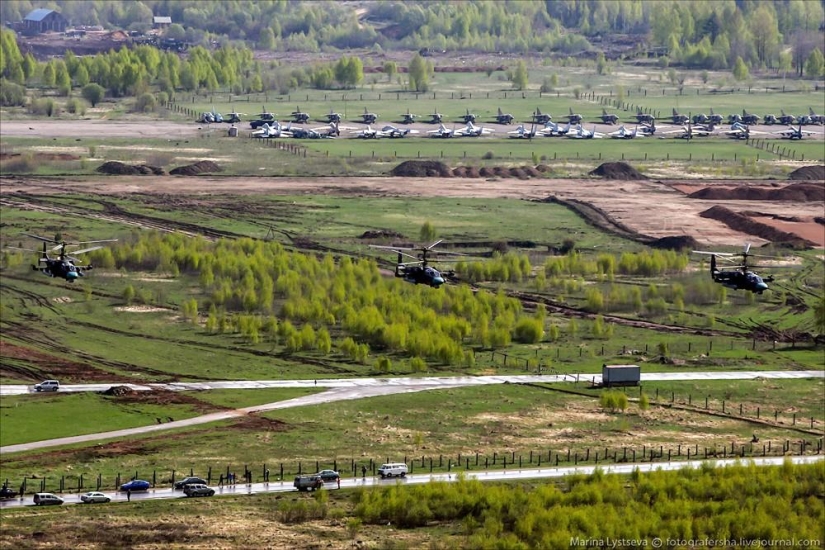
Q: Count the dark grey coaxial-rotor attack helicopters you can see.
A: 3